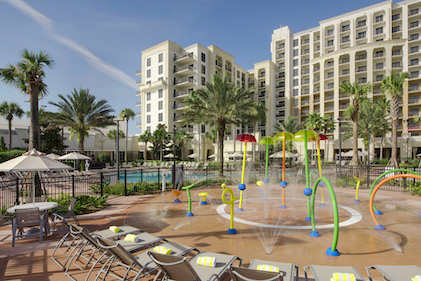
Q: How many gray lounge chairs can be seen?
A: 7